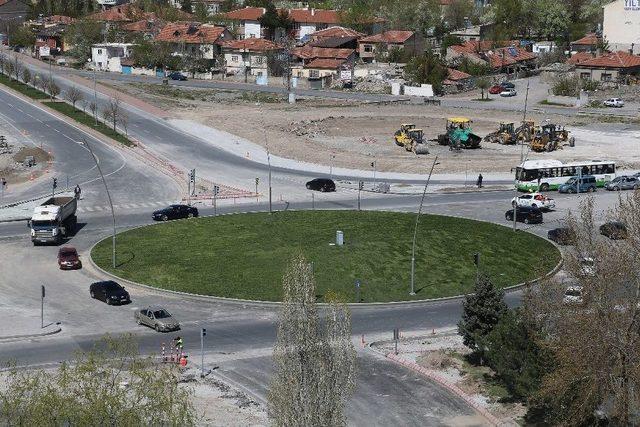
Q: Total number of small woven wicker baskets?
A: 0